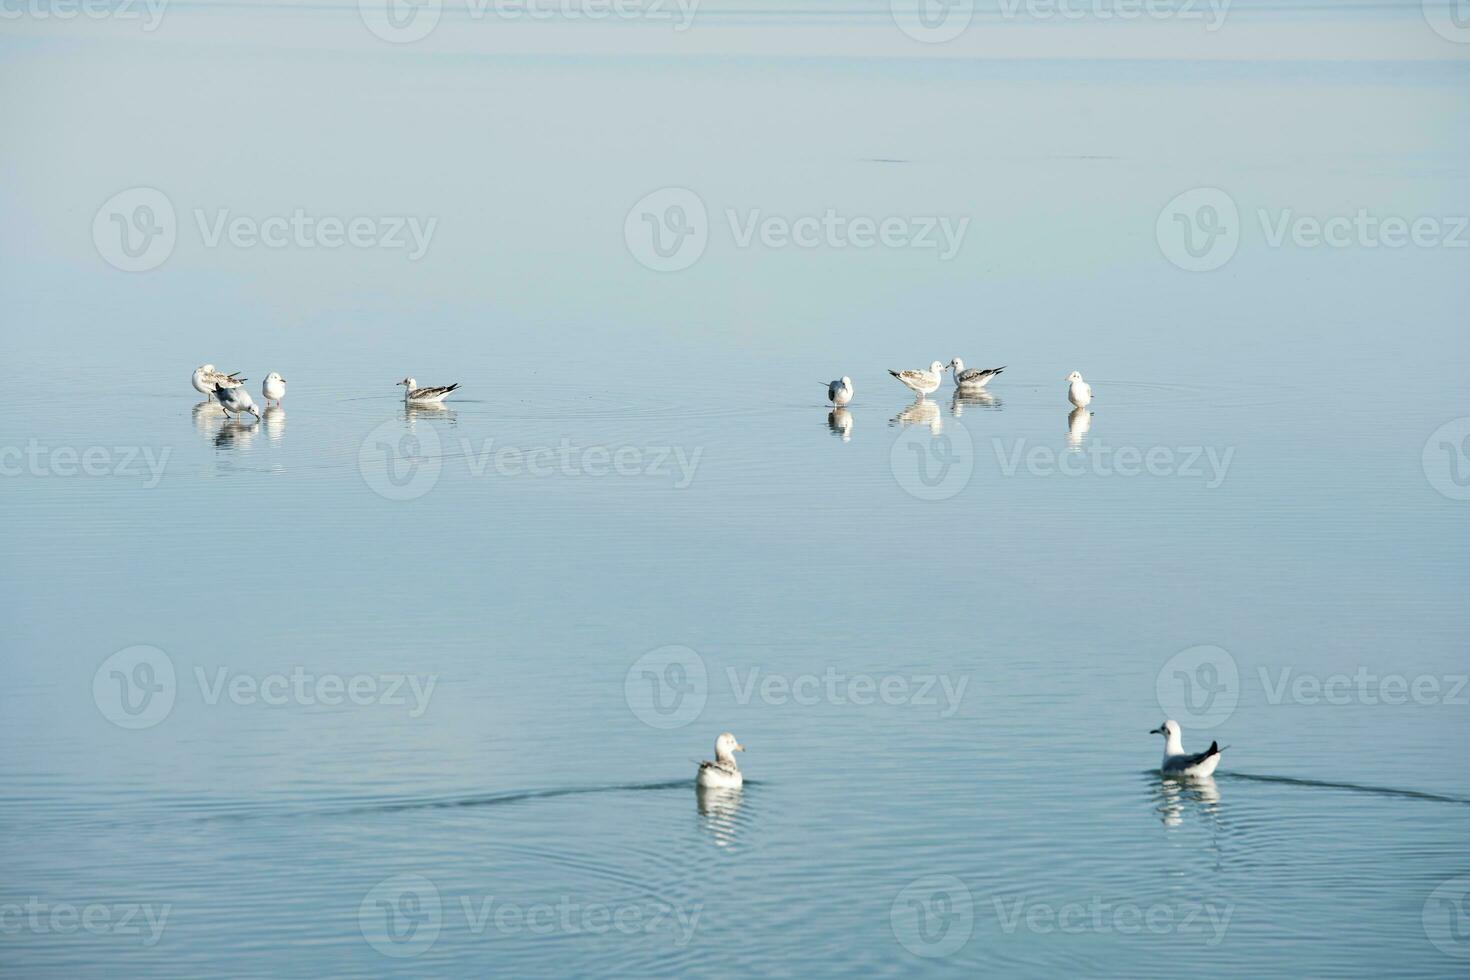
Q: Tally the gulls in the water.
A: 10